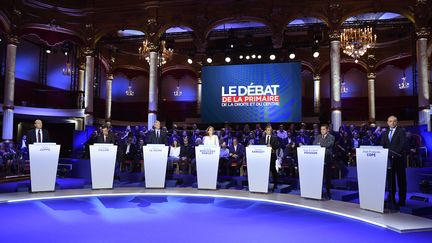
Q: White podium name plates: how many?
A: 7